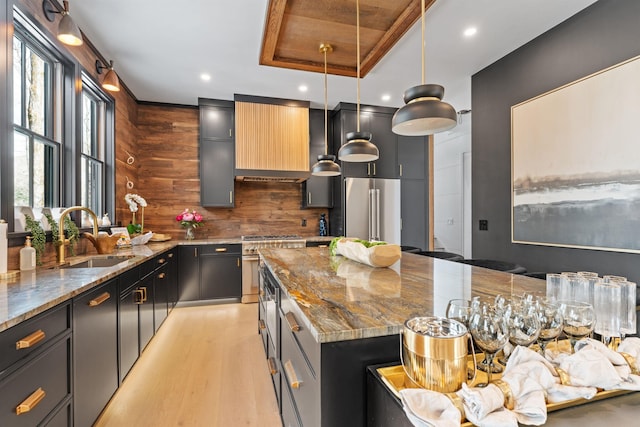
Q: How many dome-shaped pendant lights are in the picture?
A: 3